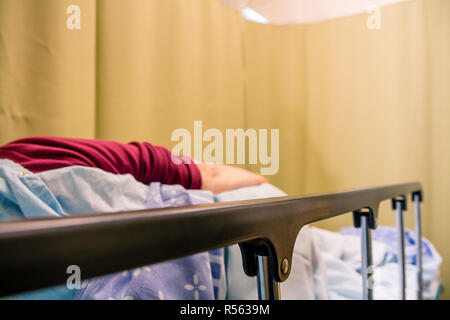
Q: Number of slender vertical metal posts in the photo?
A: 4